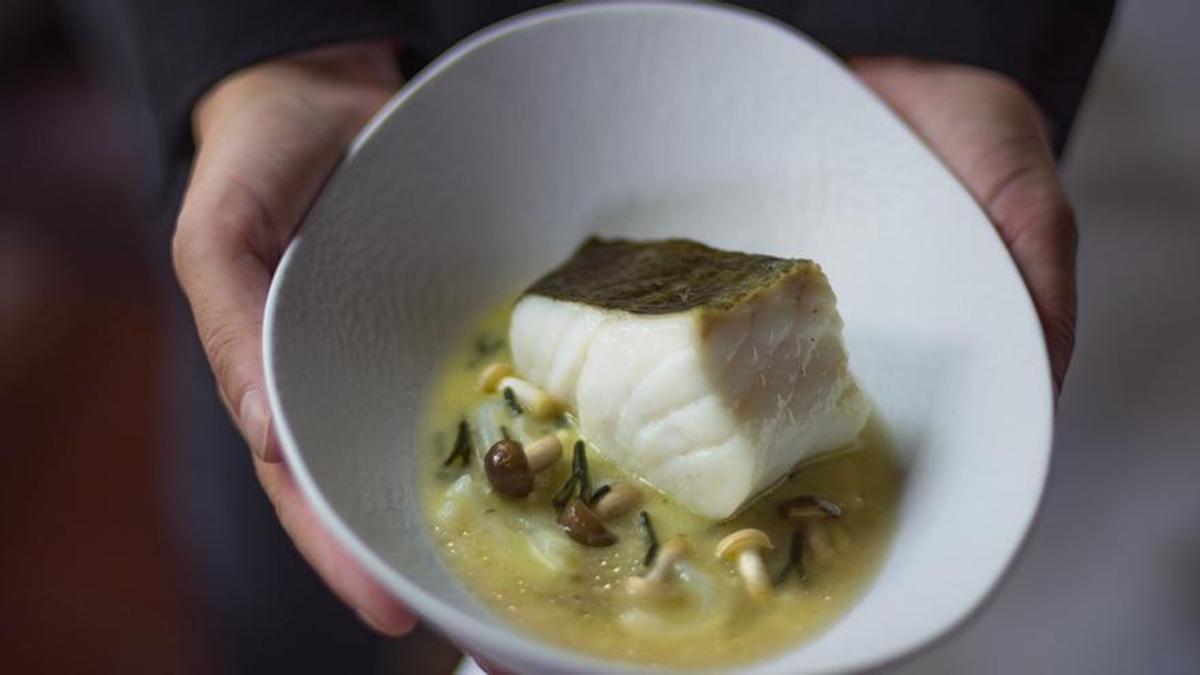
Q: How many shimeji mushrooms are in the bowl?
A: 6